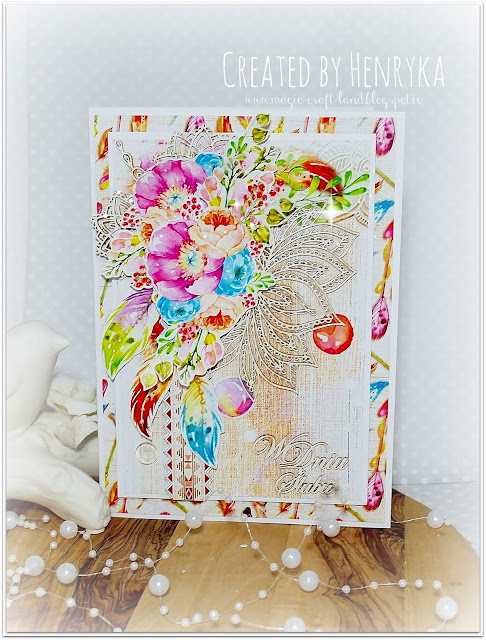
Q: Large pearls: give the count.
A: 12